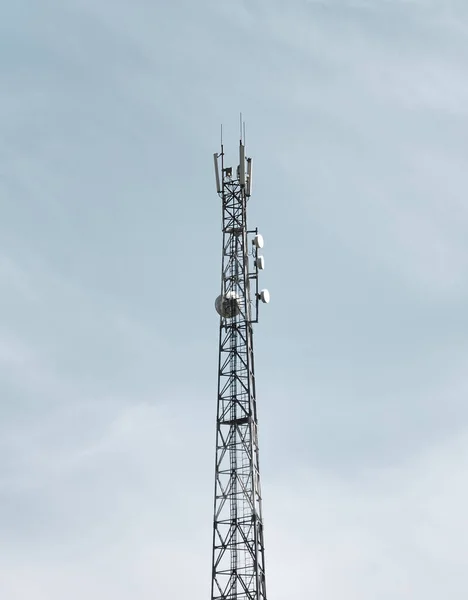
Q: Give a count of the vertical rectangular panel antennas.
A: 3